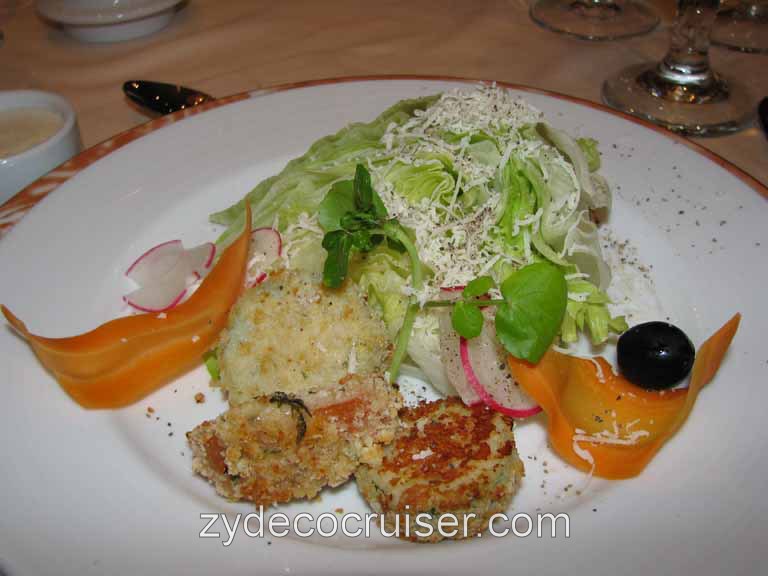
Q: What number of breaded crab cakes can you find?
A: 3